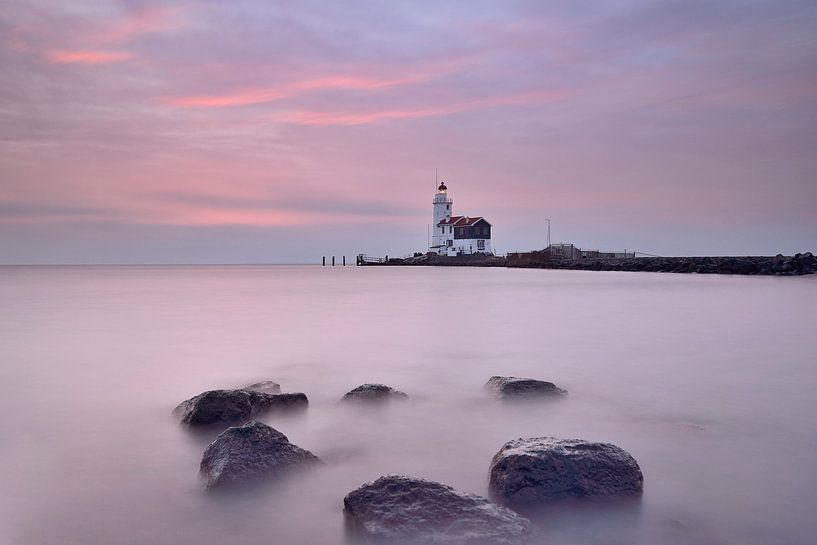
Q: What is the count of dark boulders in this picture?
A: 6